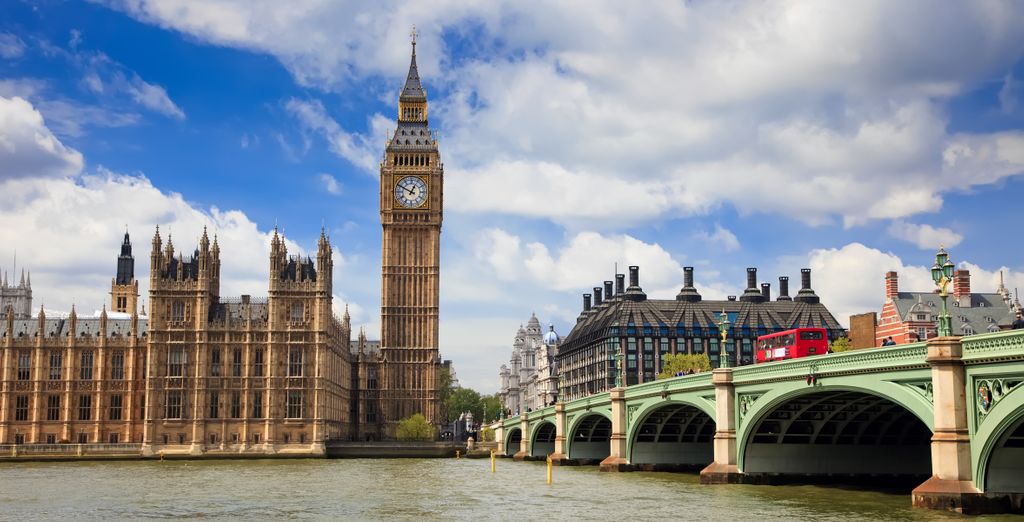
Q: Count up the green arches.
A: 6